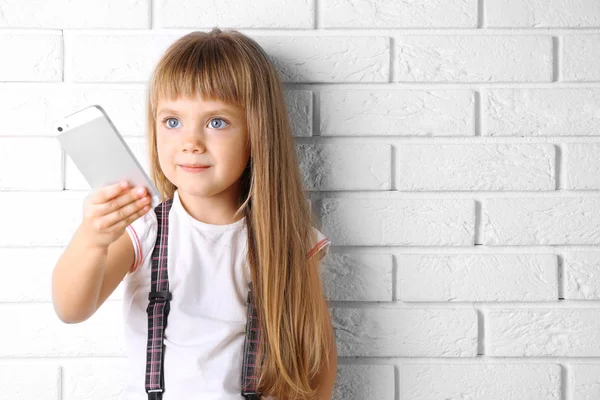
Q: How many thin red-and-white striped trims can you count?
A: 2